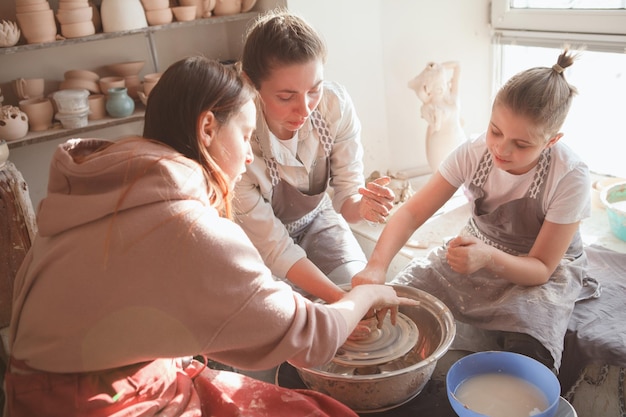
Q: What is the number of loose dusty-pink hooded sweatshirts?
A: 1